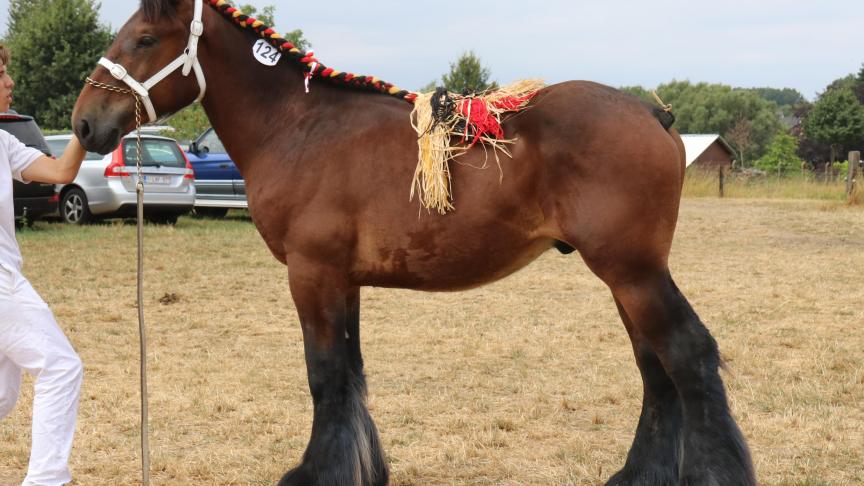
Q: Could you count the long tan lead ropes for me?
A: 1